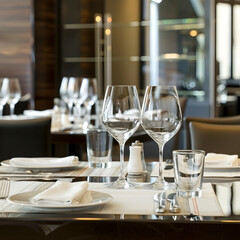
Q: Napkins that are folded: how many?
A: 3